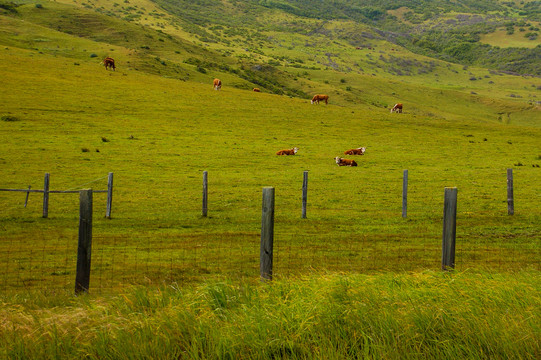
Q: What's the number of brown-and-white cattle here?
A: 8